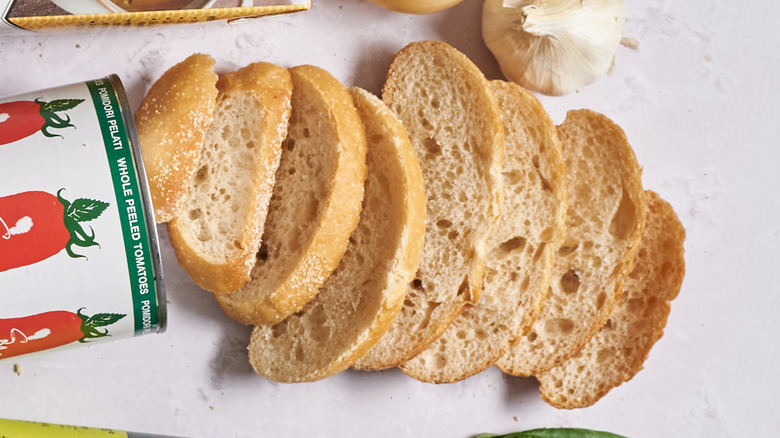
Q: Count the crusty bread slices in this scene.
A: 8